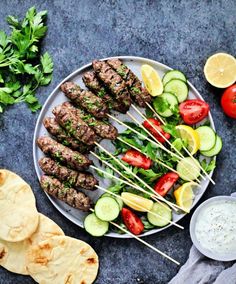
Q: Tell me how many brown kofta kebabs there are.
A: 10